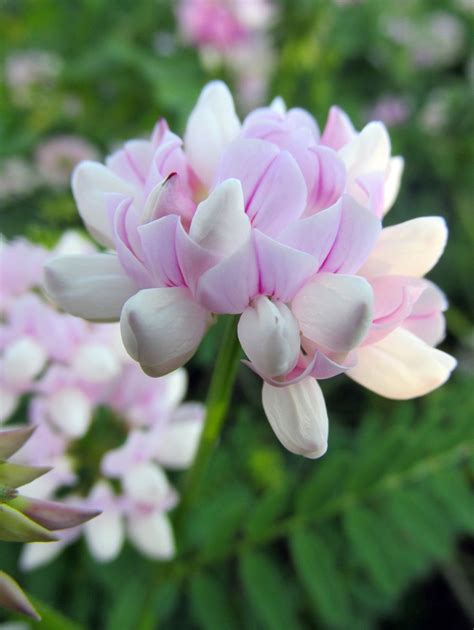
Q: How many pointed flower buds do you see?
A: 5